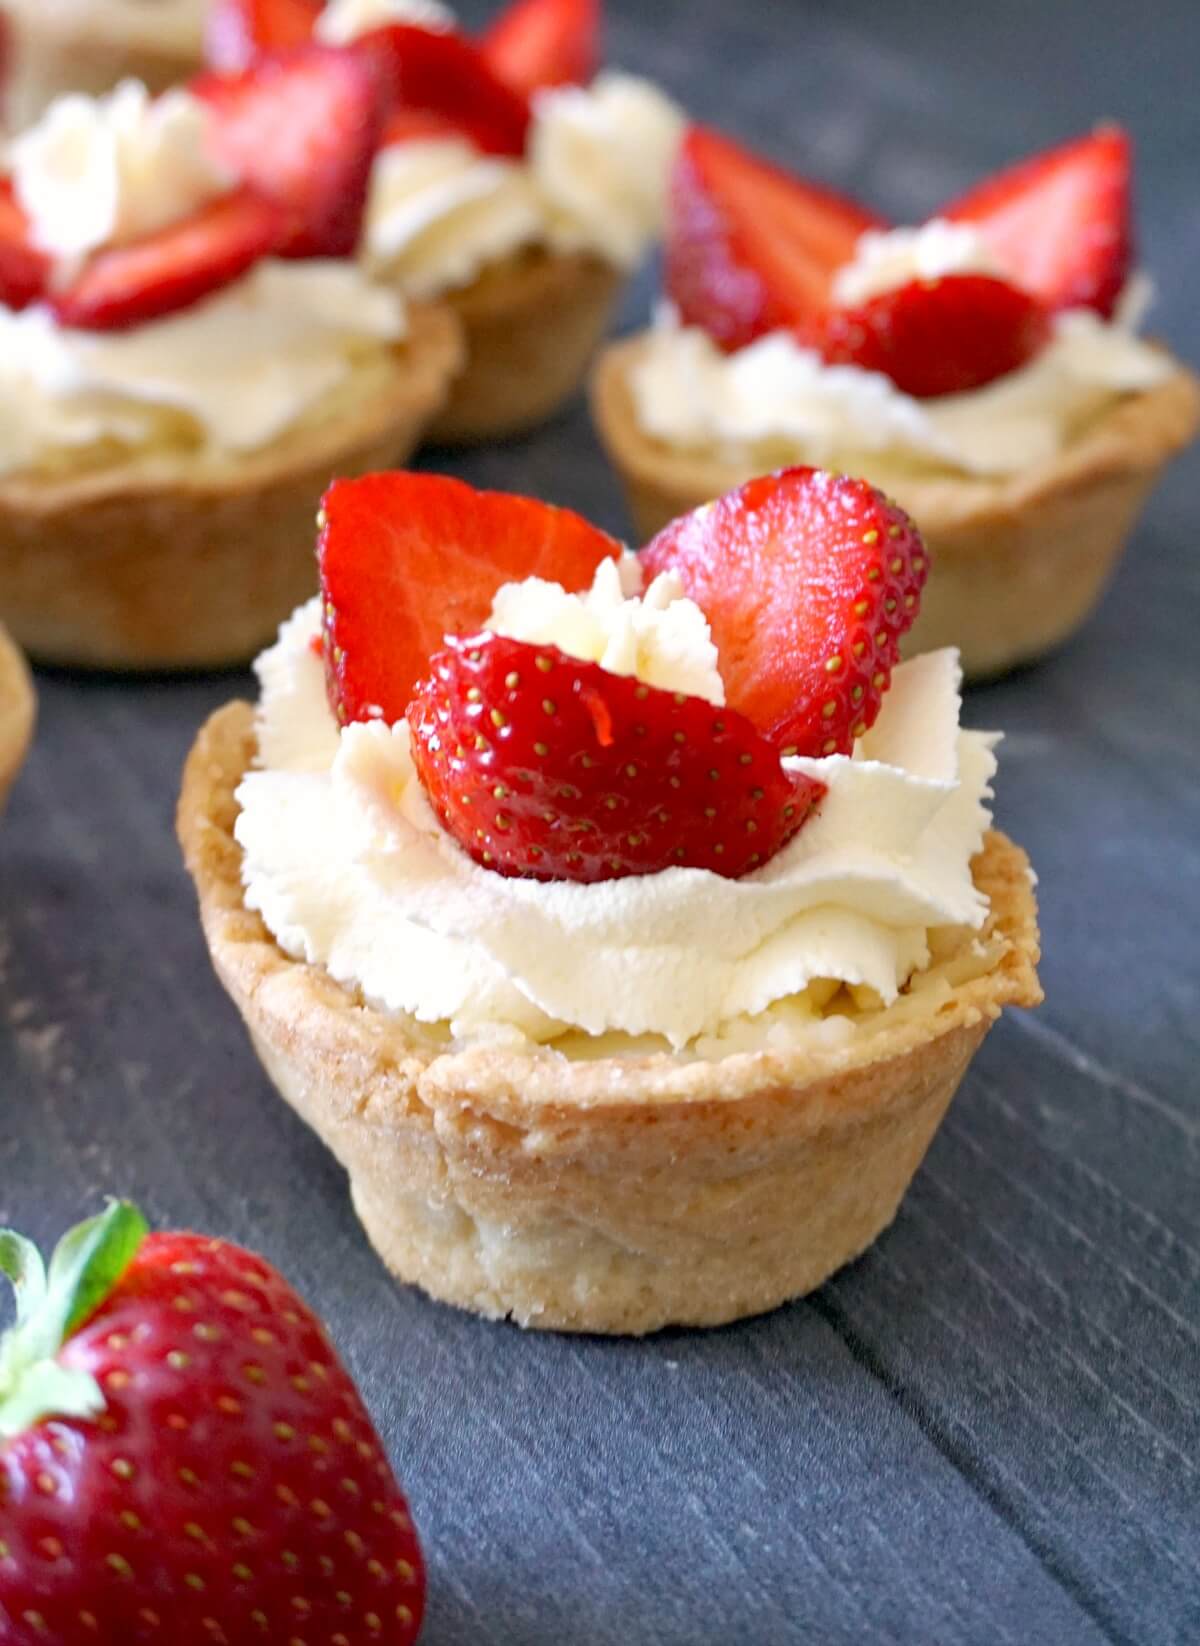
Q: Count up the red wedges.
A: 12